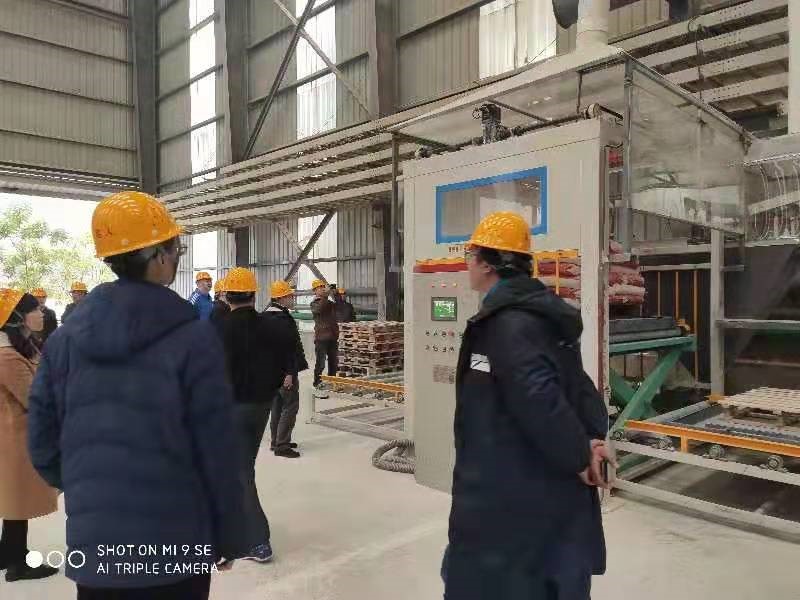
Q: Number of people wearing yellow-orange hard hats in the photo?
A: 11